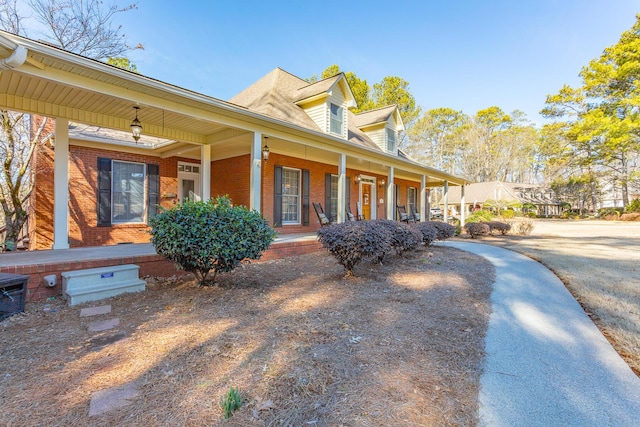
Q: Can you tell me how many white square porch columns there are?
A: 8